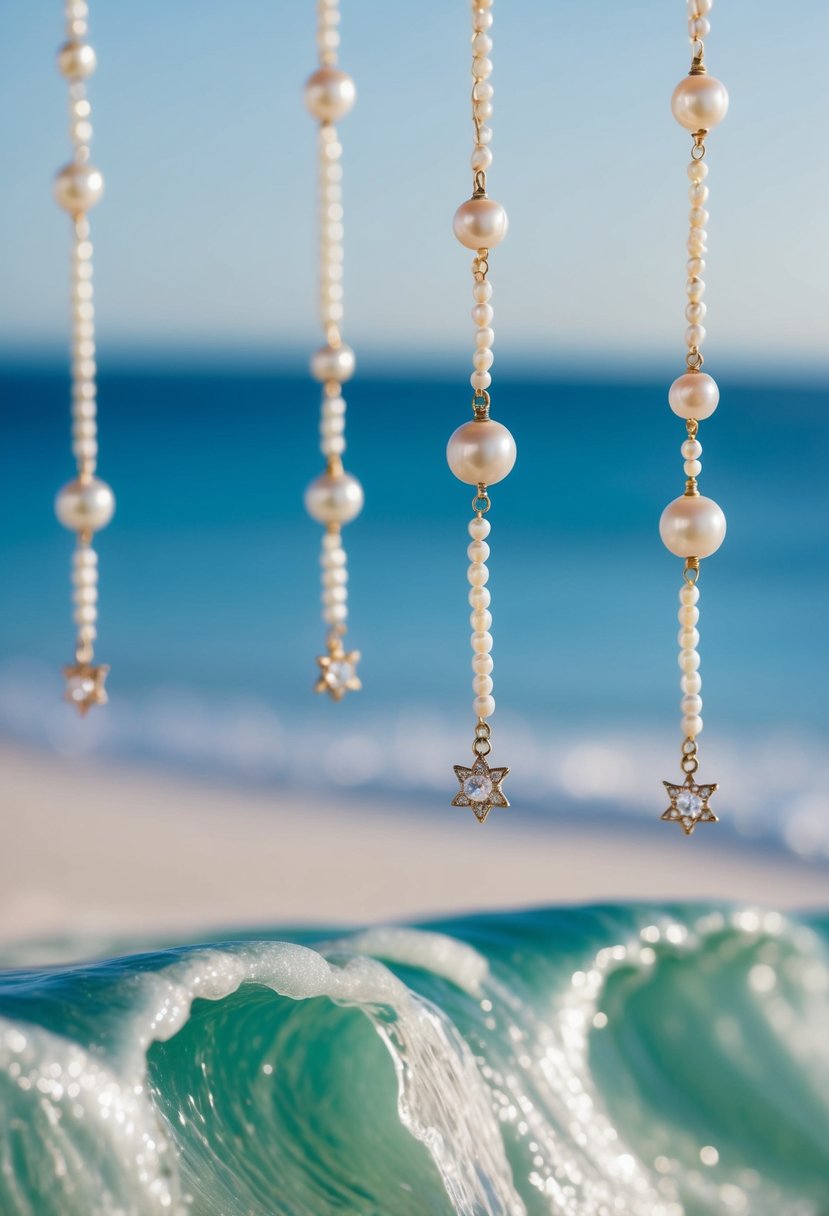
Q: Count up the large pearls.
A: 11